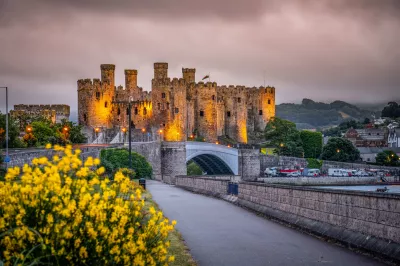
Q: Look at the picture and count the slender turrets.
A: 4